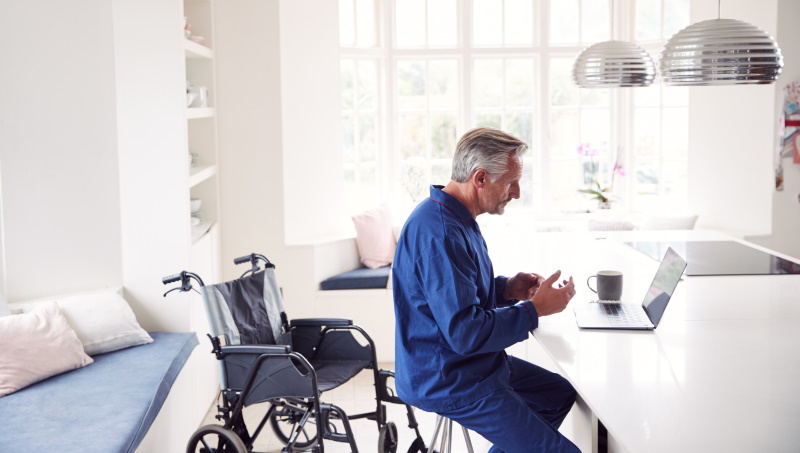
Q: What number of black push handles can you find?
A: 2